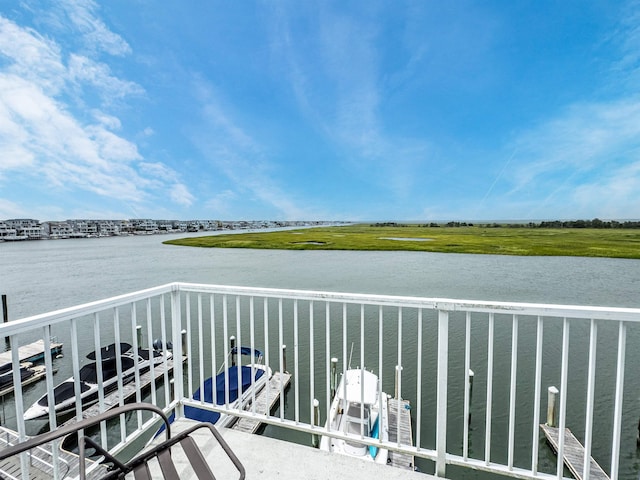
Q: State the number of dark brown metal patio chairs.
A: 1